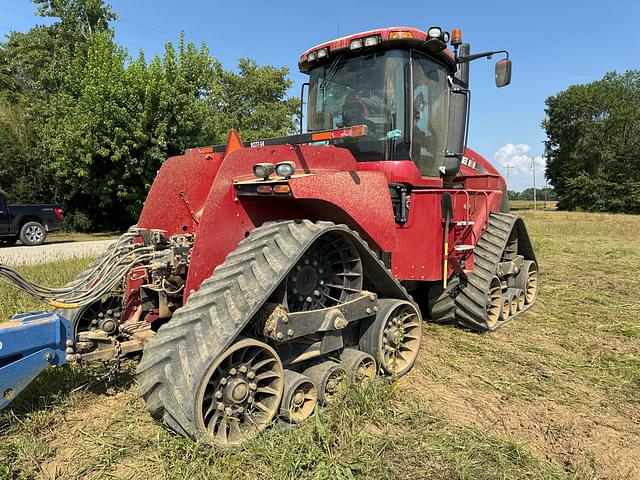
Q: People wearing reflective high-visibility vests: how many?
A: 0